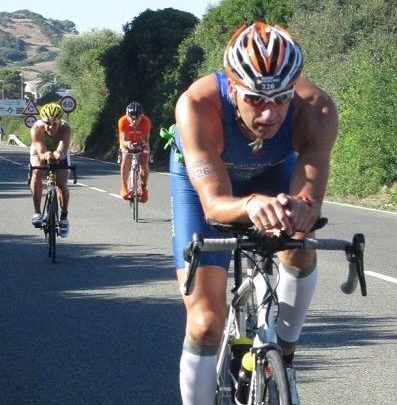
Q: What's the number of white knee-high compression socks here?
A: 2